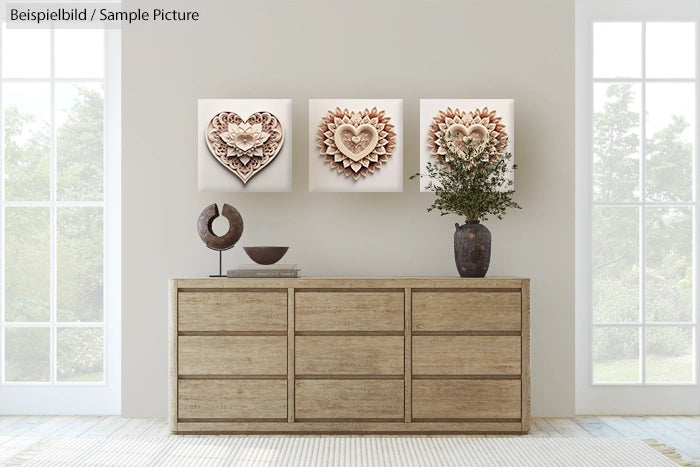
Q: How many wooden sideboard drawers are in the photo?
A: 9